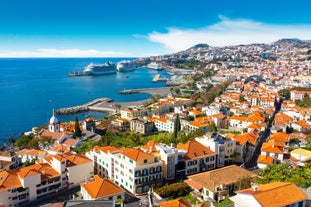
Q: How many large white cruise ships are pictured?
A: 2